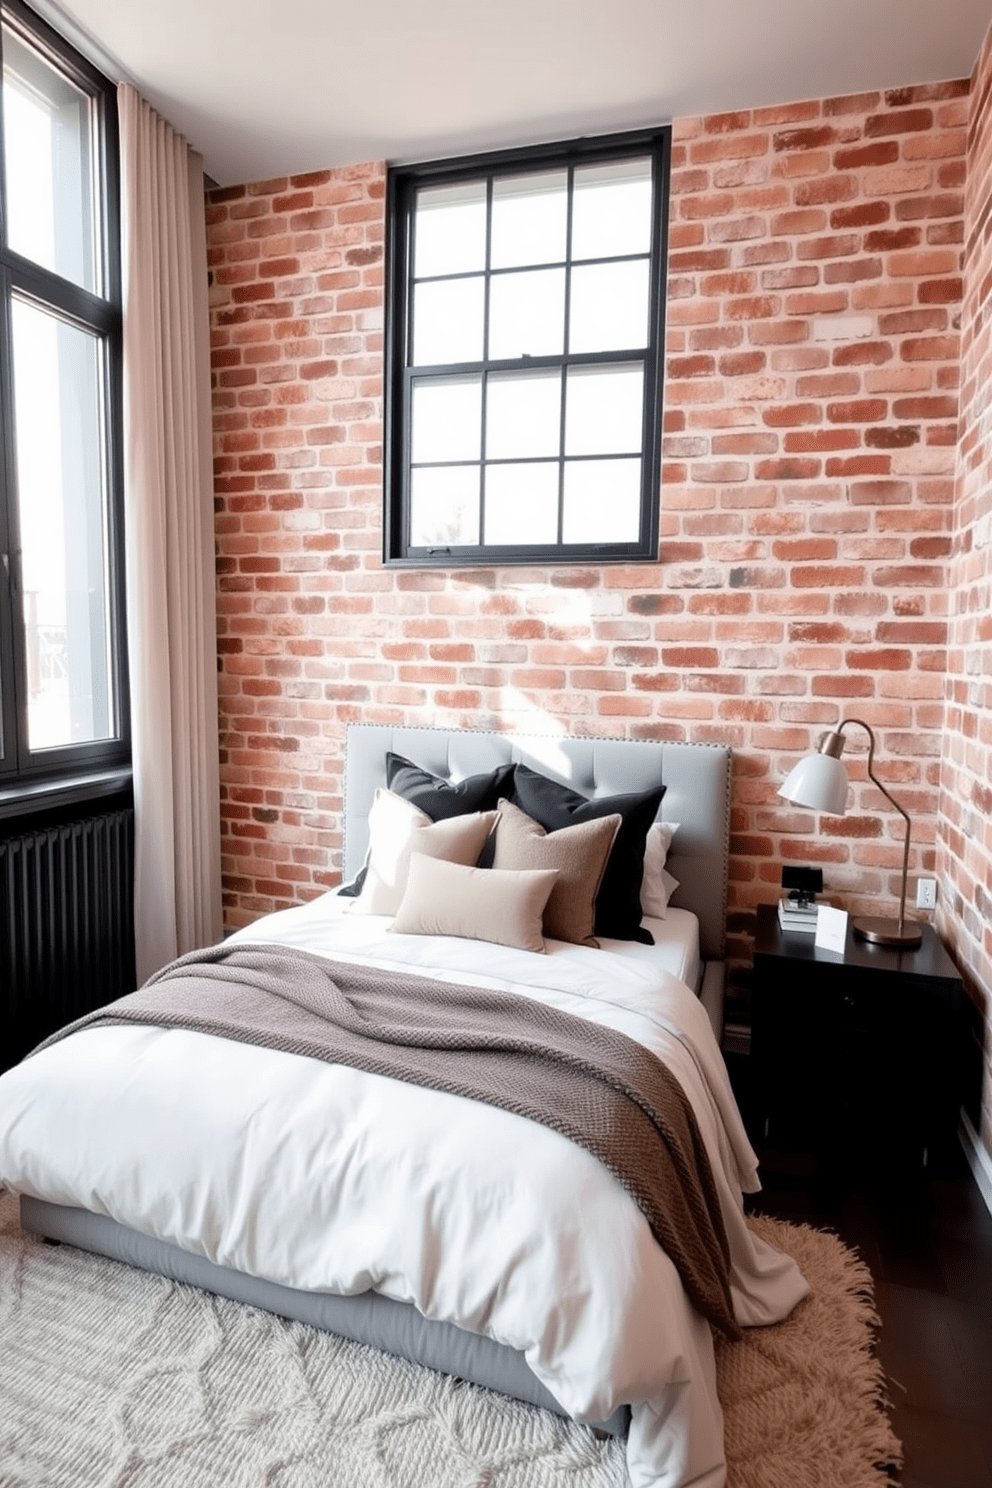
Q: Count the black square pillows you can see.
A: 2